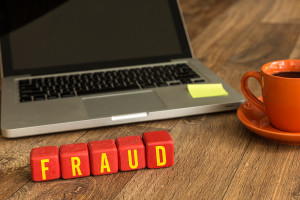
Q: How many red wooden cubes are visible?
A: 5